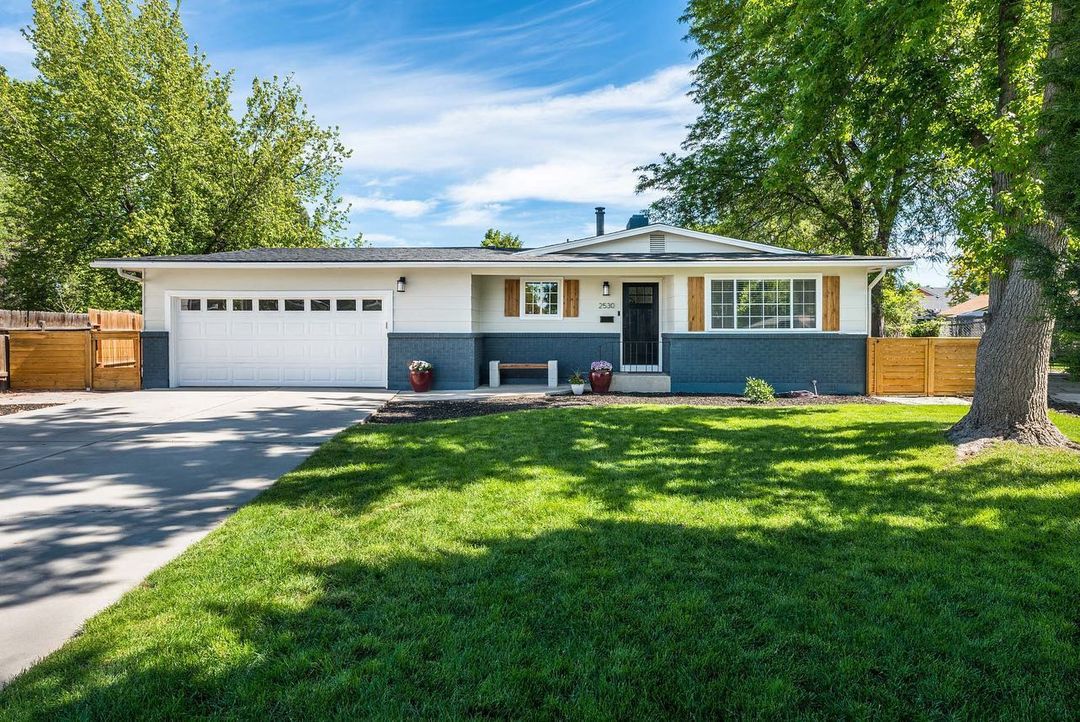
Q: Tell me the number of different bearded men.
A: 0